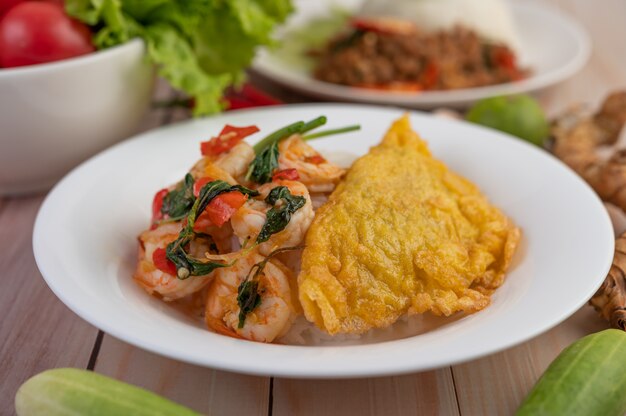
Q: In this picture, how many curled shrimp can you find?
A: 5